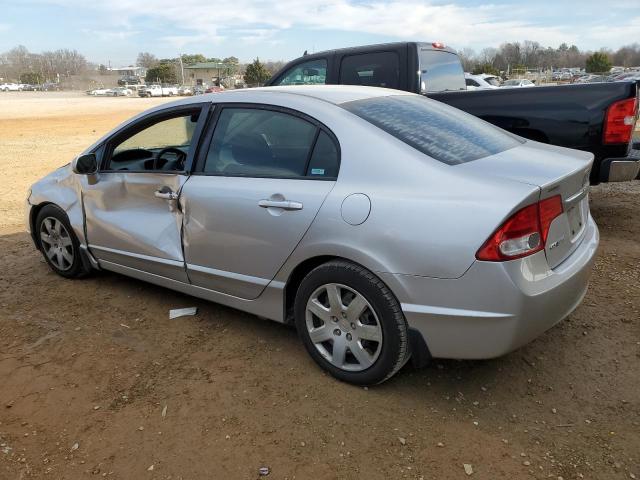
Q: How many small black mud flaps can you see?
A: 2